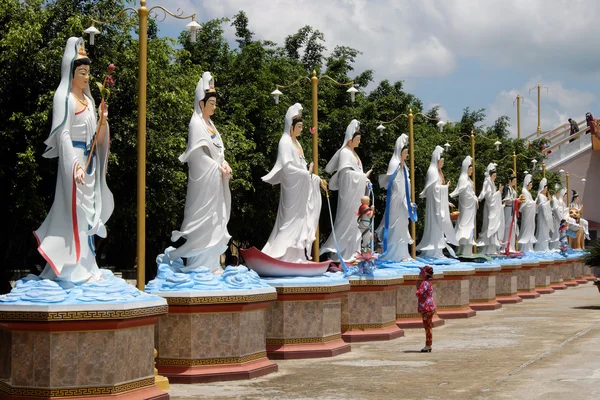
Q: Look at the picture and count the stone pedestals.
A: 14